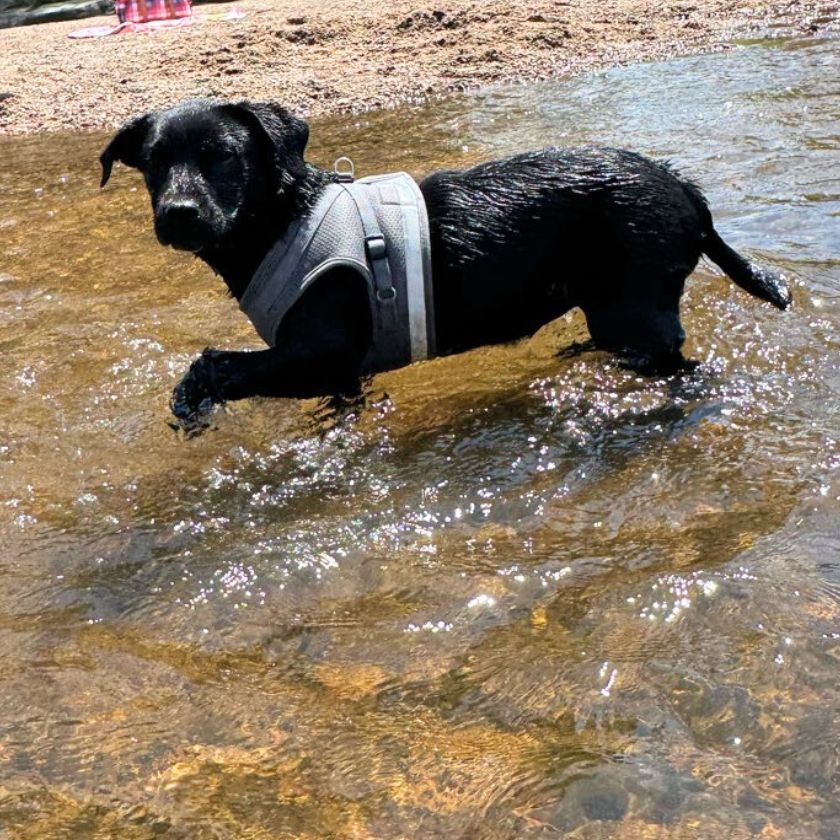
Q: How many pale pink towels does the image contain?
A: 1